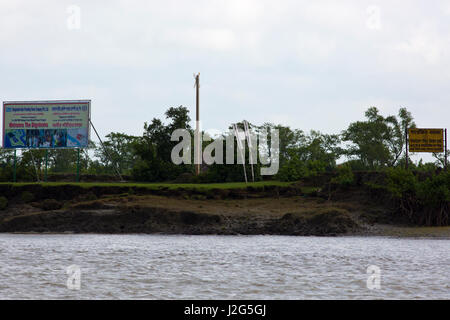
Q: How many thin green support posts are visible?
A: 3